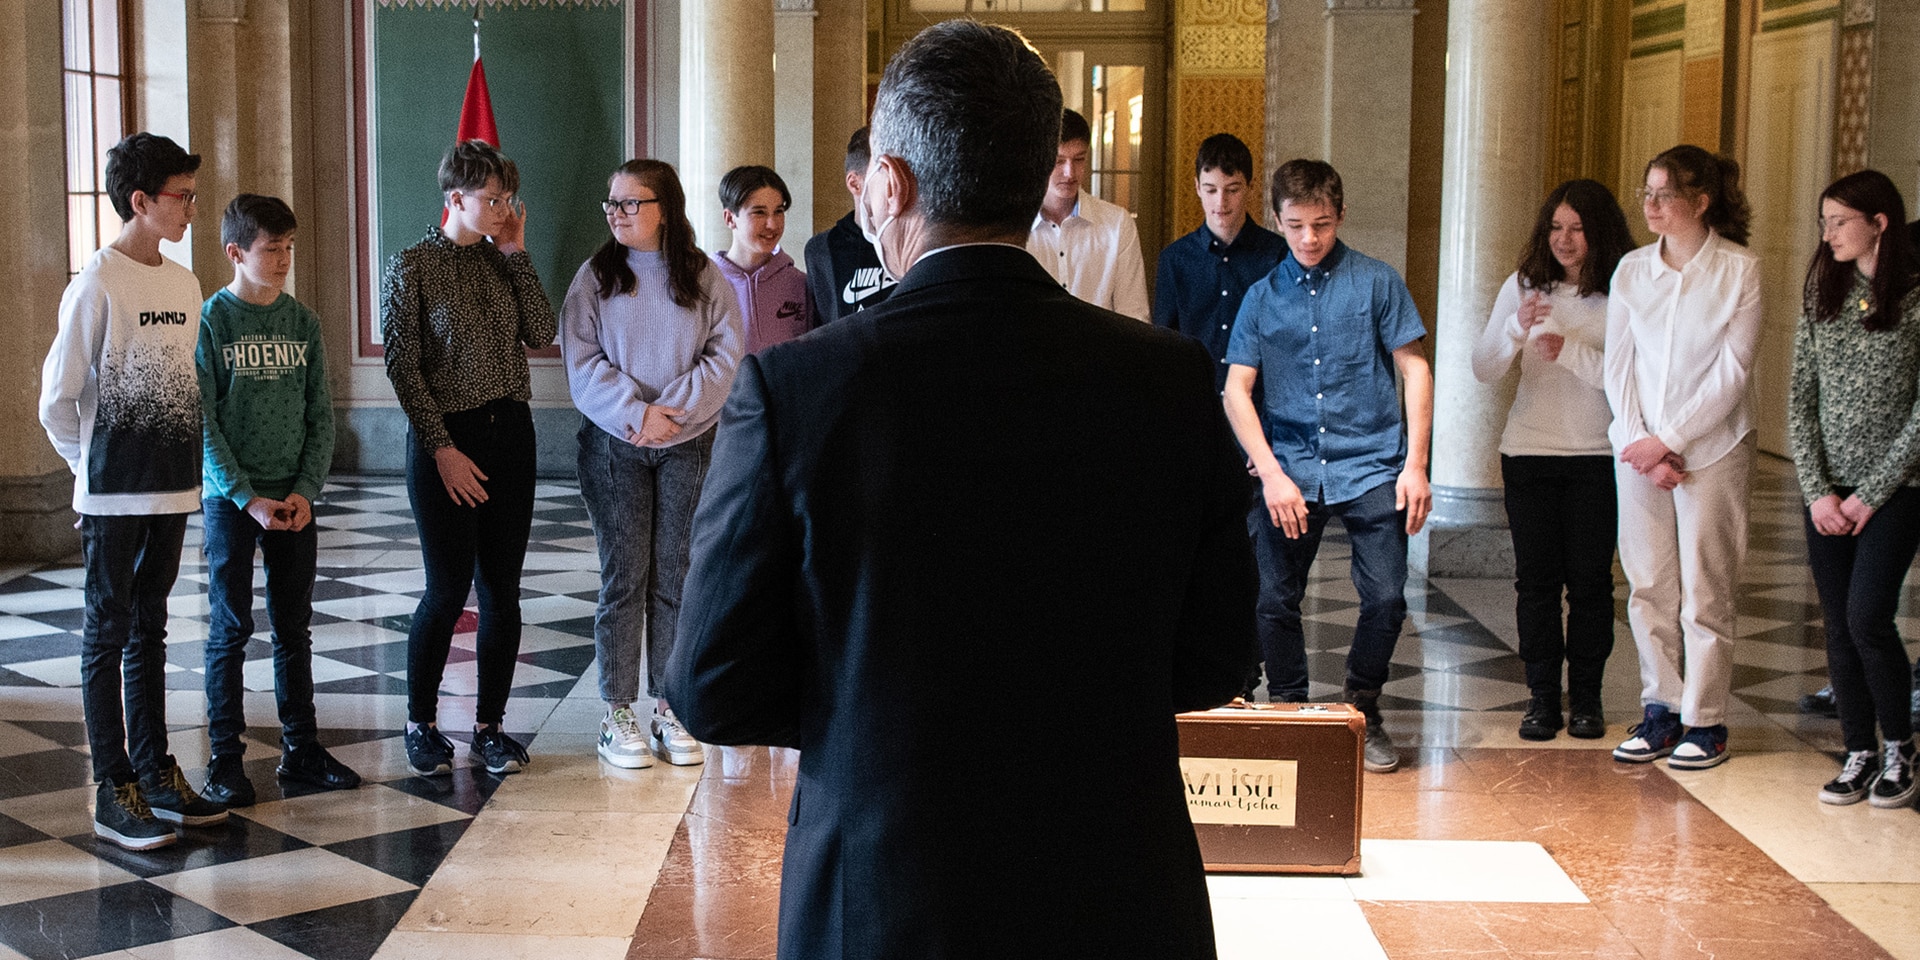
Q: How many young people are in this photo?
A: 12